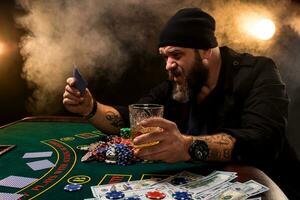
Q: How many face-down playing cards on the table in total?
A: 4